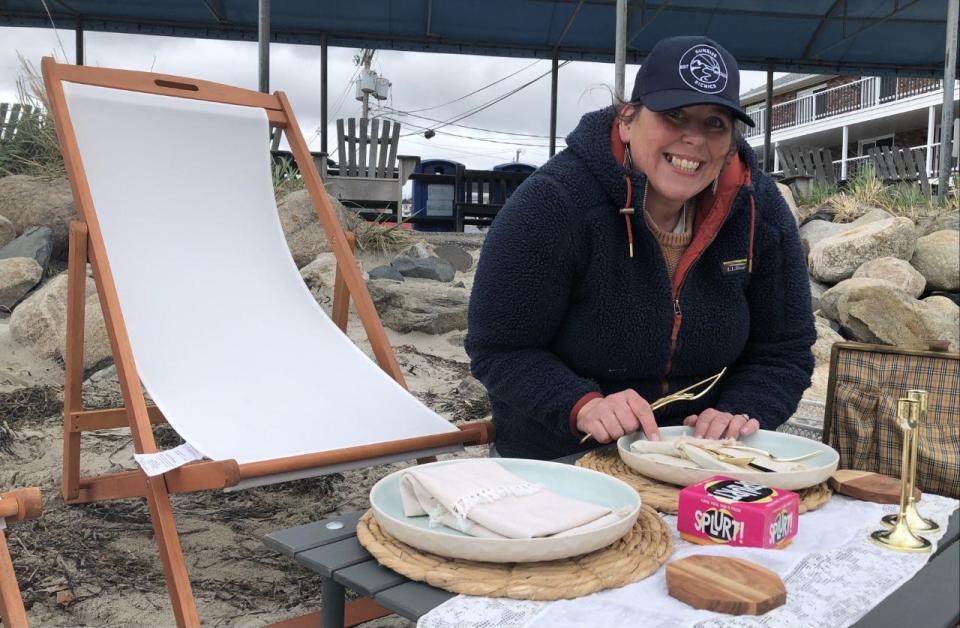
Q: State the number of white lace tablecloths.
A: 1